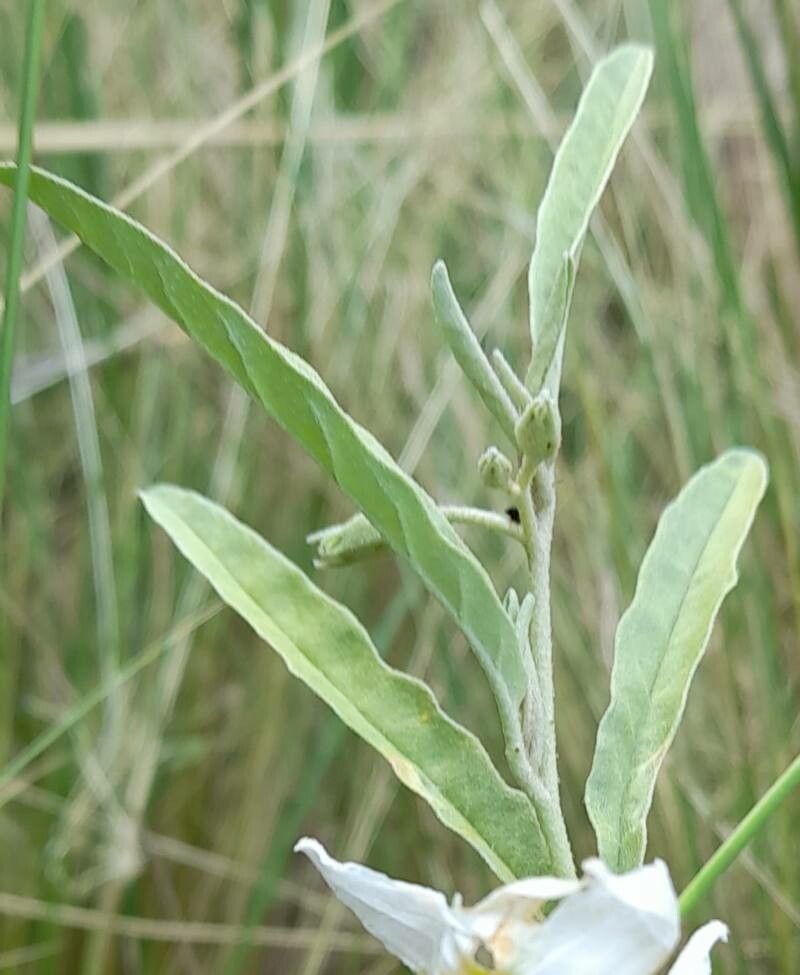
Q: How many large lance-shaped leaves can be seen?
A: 4